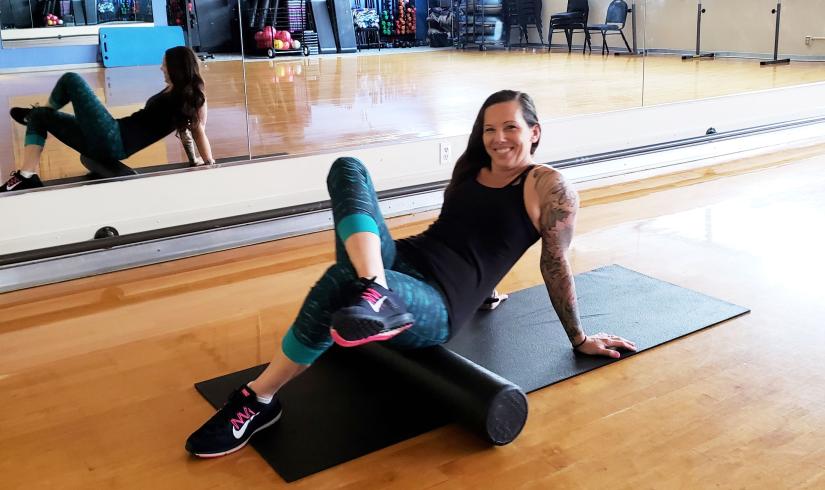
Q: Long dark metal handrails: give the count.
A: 1